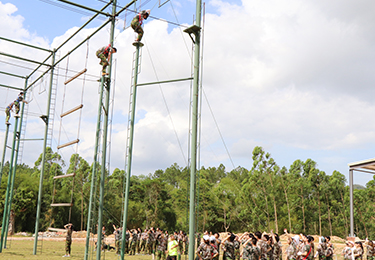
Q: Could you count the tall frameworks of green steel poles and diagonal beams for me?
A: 1